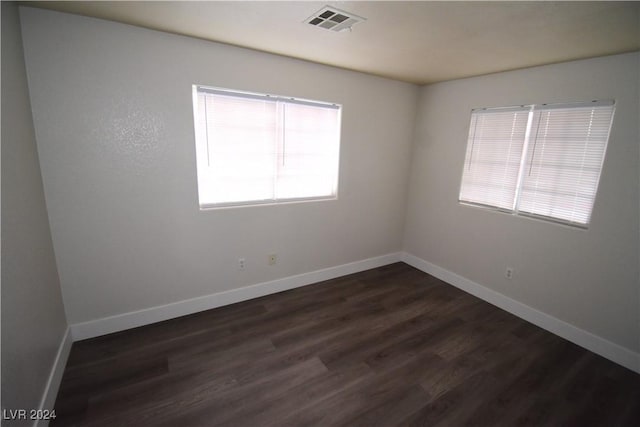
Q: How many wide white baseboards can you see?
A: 3